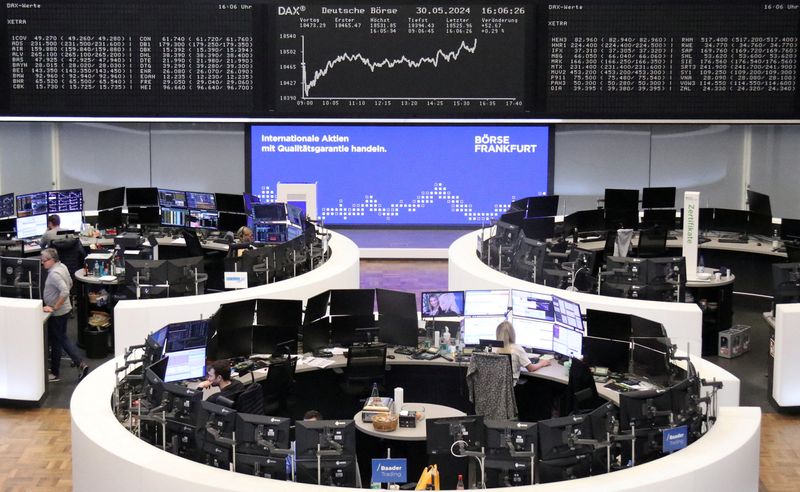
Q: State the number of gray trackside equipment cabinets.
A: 0